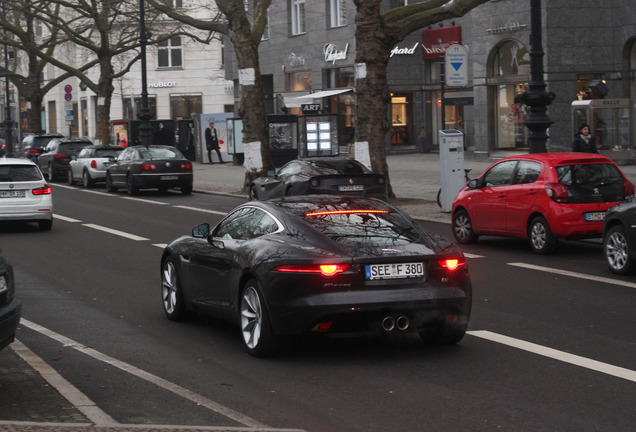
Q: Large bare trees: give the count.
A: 4